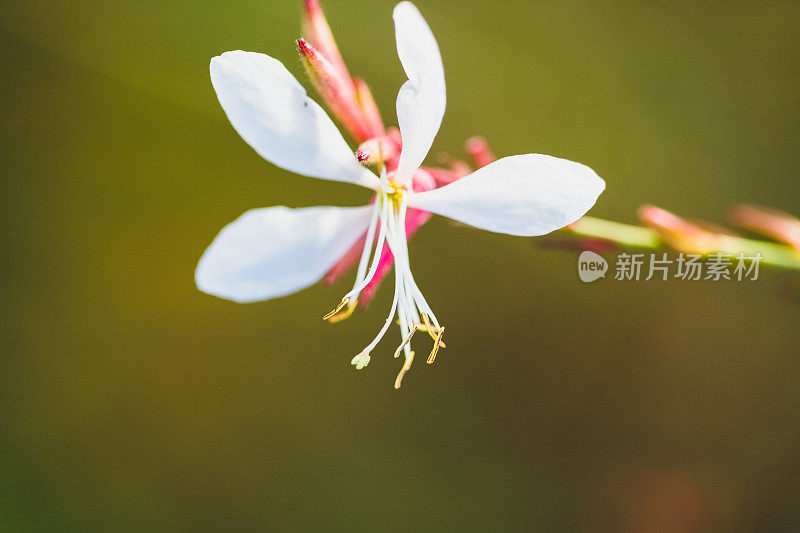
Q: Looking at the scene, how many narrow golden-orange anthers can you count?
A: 7